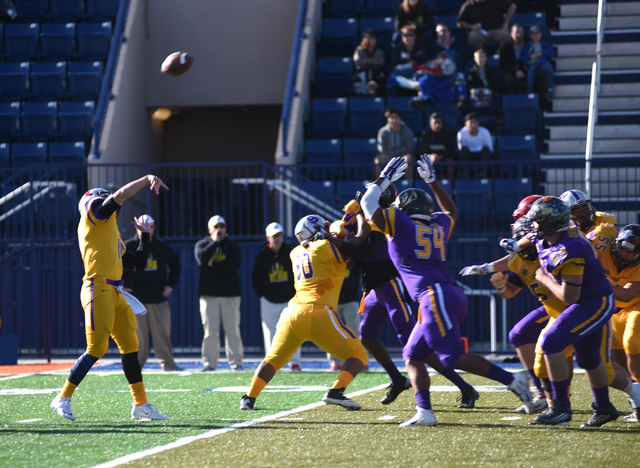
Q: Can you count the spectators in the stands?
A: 11